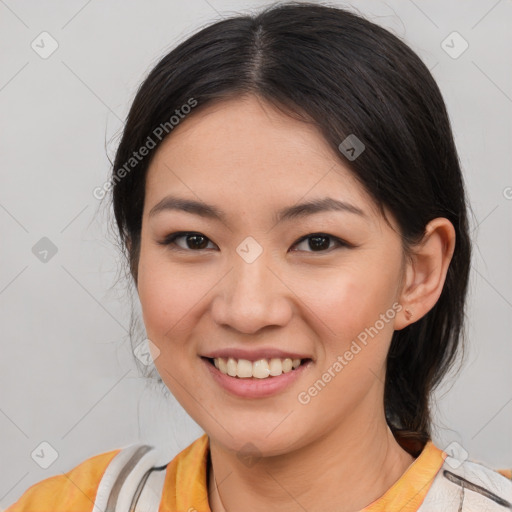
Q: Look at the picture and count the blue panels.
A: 0